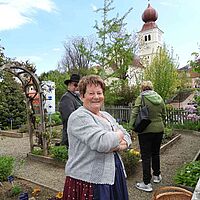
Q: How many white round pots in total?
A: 0